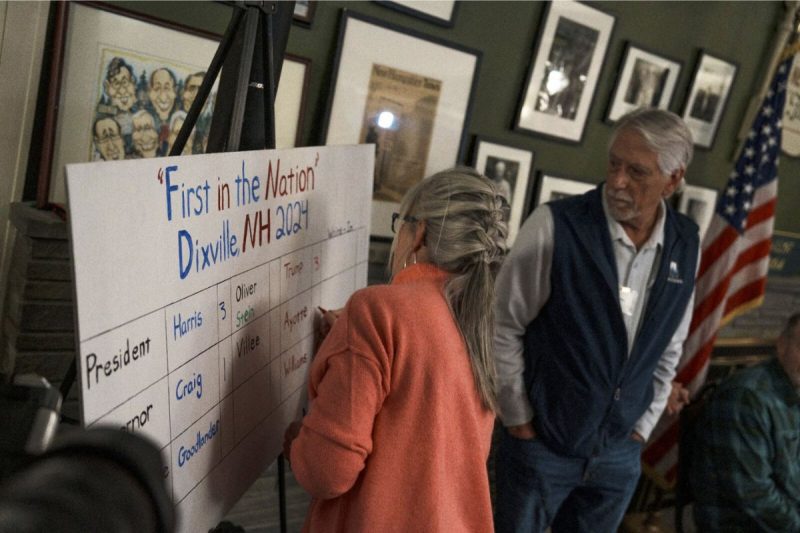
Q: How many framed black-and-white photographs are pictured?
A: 6